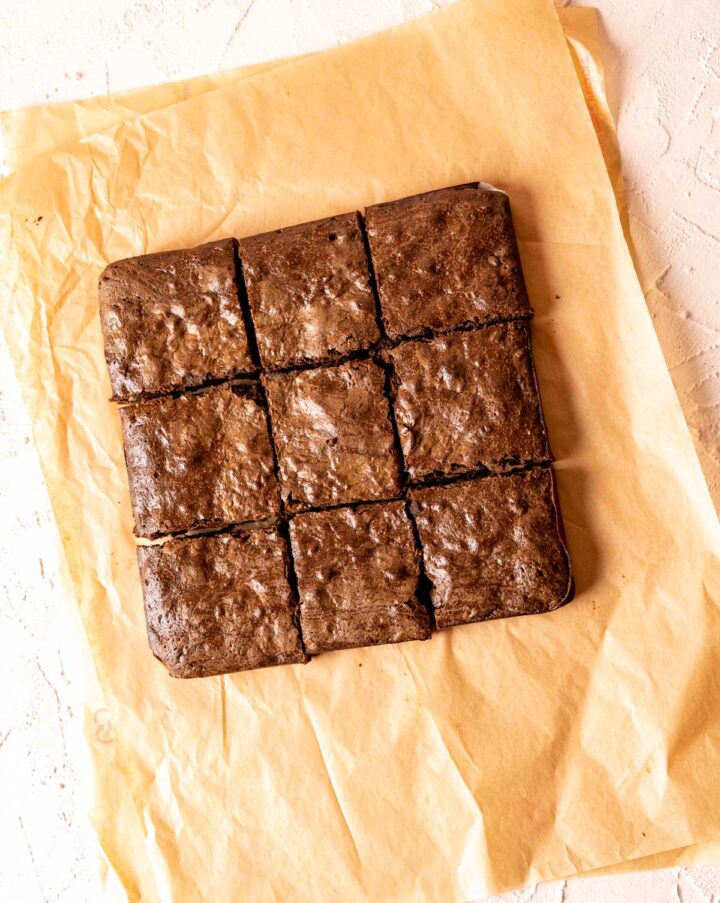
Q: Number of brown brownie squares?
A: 9